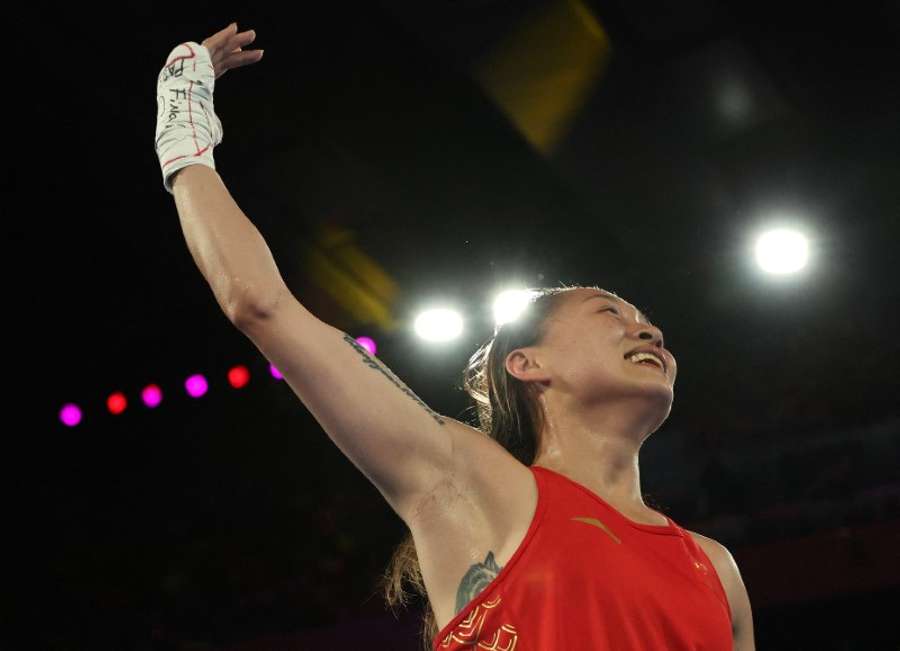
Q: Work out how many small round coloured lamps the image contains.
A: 7